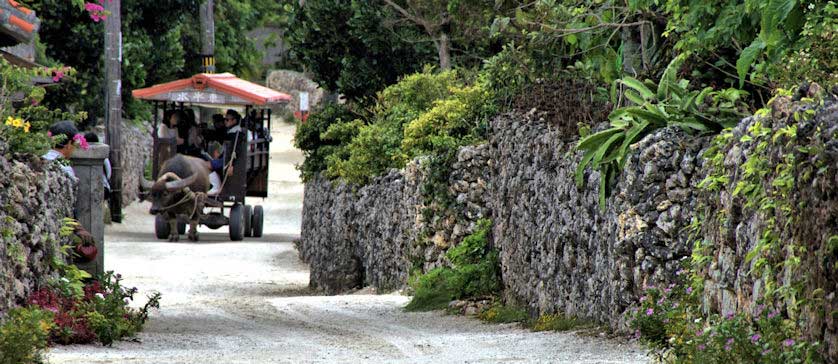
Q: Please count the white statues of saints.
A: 0